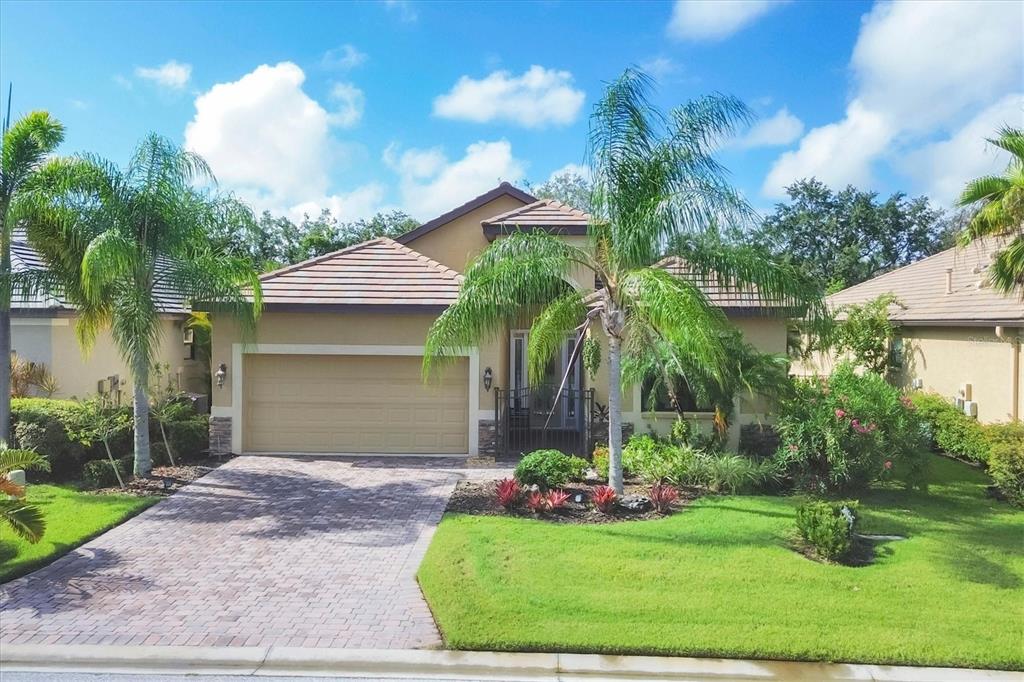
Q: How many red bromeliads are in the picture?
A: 5